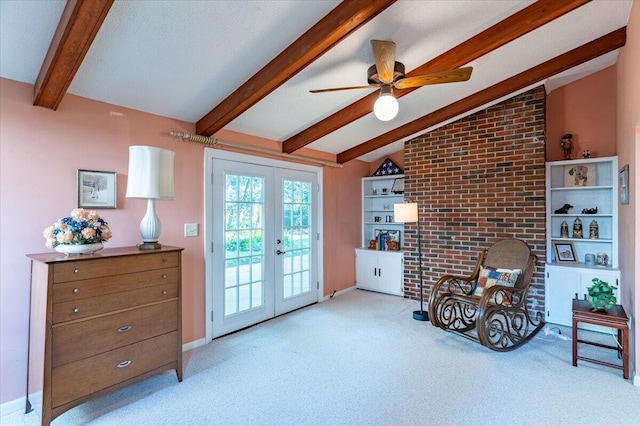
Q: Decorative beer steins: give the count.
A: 3